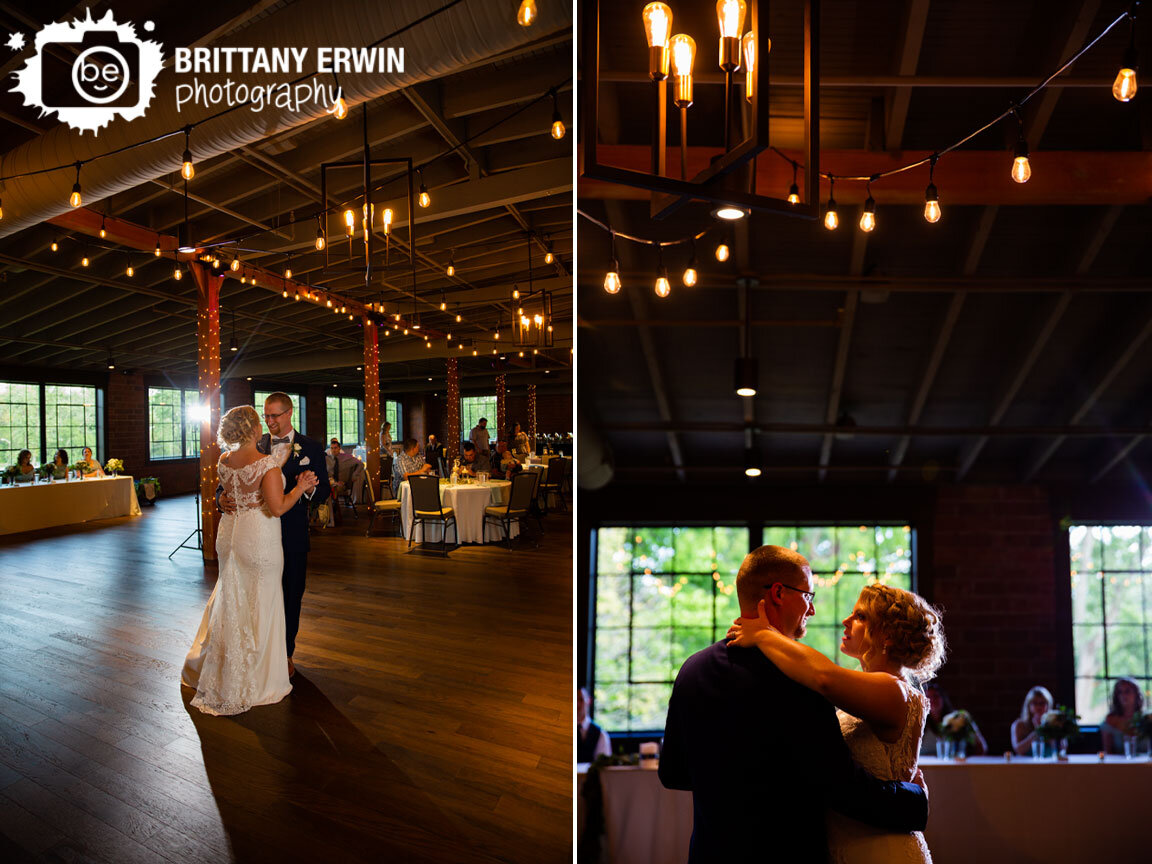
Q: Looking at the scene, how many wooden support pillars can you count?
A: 5